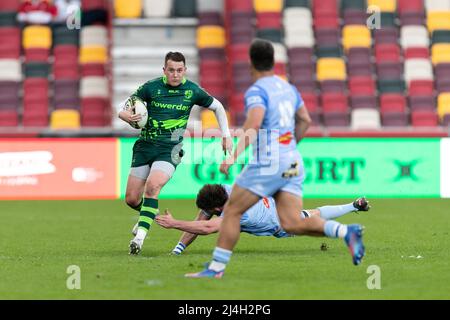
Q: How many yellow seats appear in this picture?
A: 13